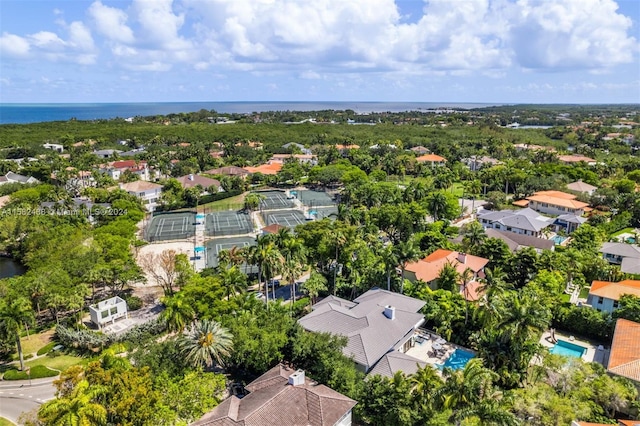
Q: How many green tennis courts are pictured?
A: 7